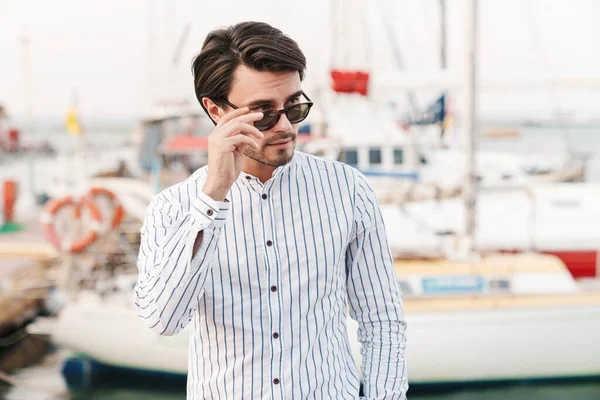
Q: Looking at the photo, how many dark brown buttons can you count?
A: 7